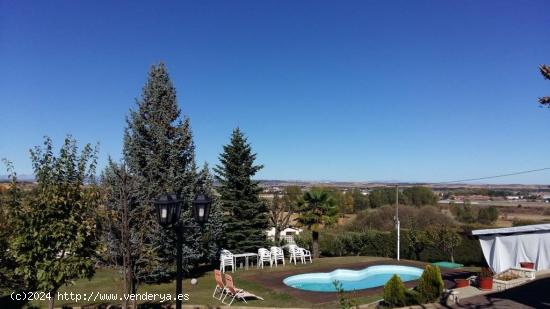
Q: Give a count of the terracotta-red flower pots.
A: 3